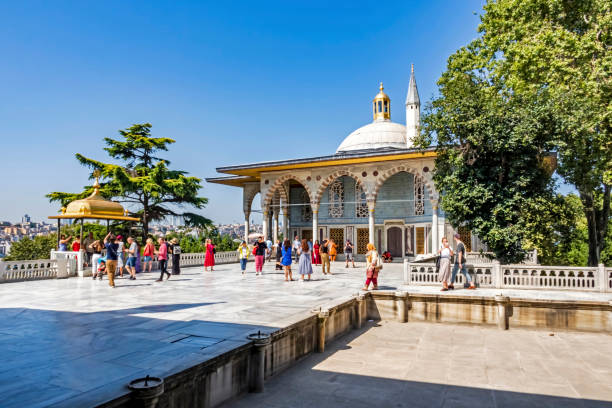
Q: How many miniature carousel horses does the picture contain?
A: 0